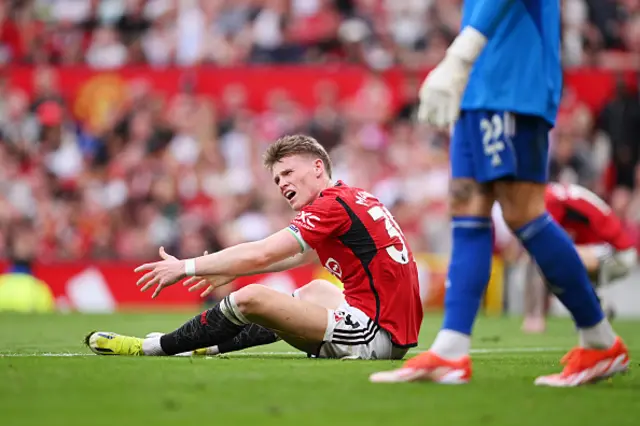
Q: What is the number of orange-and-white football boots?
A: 2